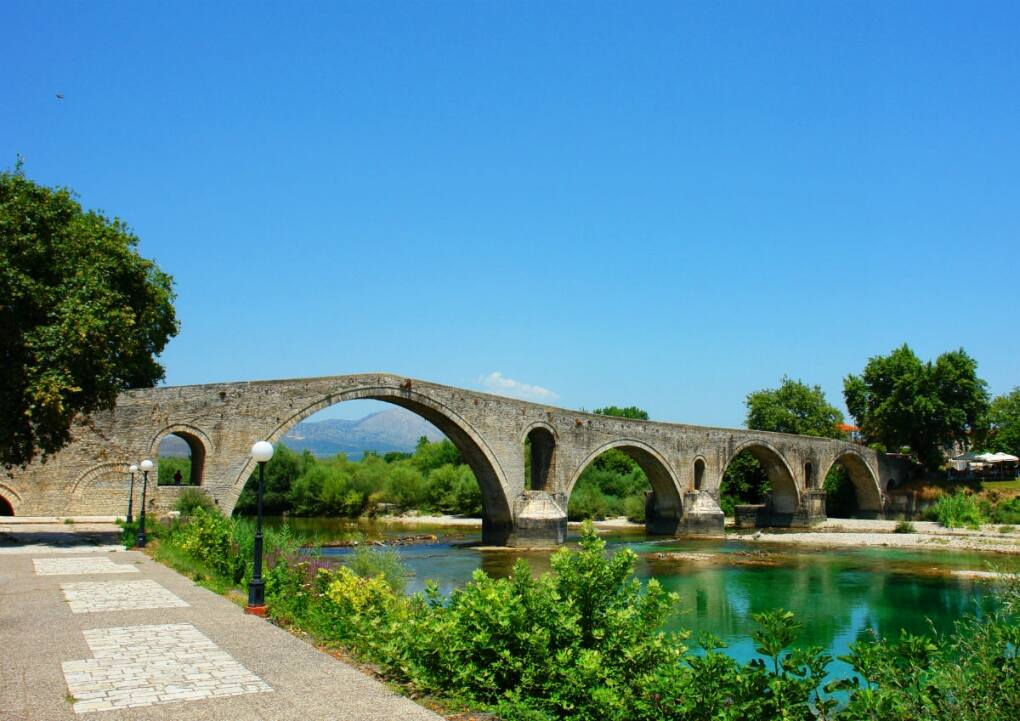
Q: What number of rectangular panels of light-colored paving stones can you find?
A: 3